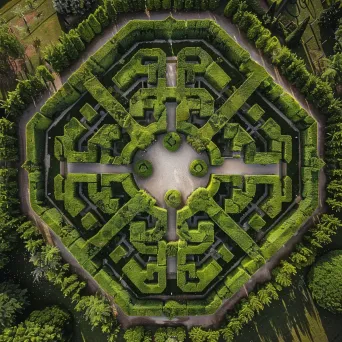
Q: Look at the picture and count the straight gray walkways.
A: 4